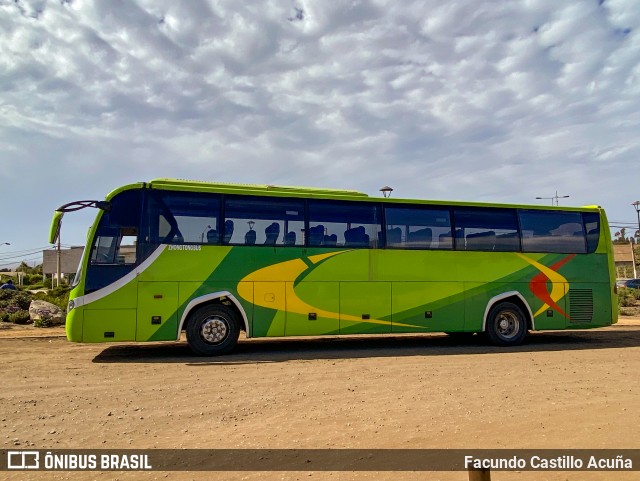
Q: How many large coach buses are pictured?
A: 1